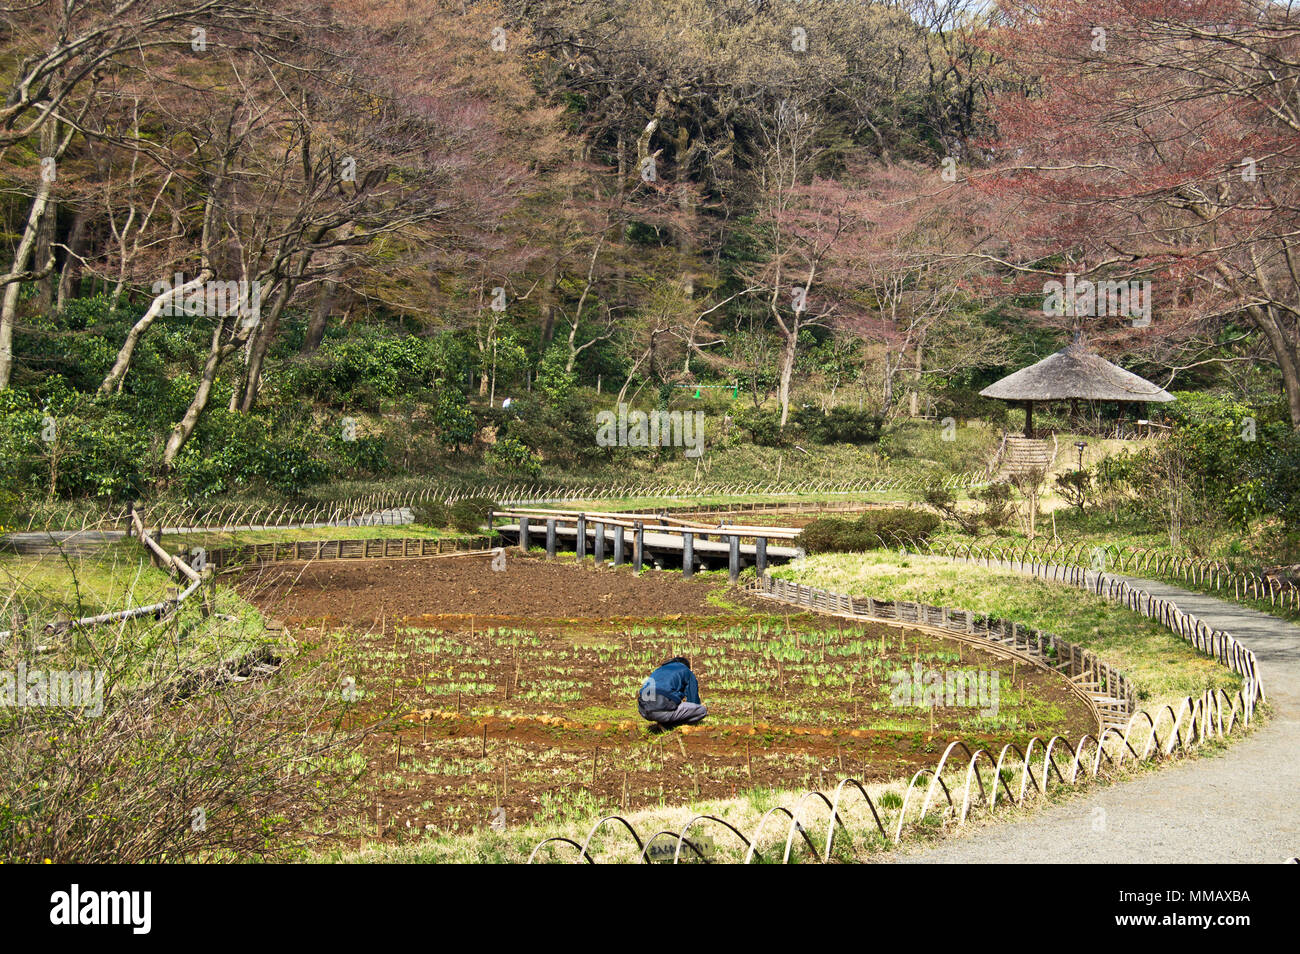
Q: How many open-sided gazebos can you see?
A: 1